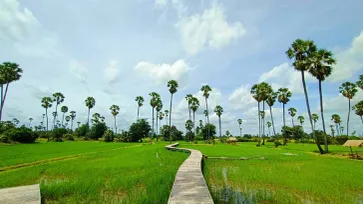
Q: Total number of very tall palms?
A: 2